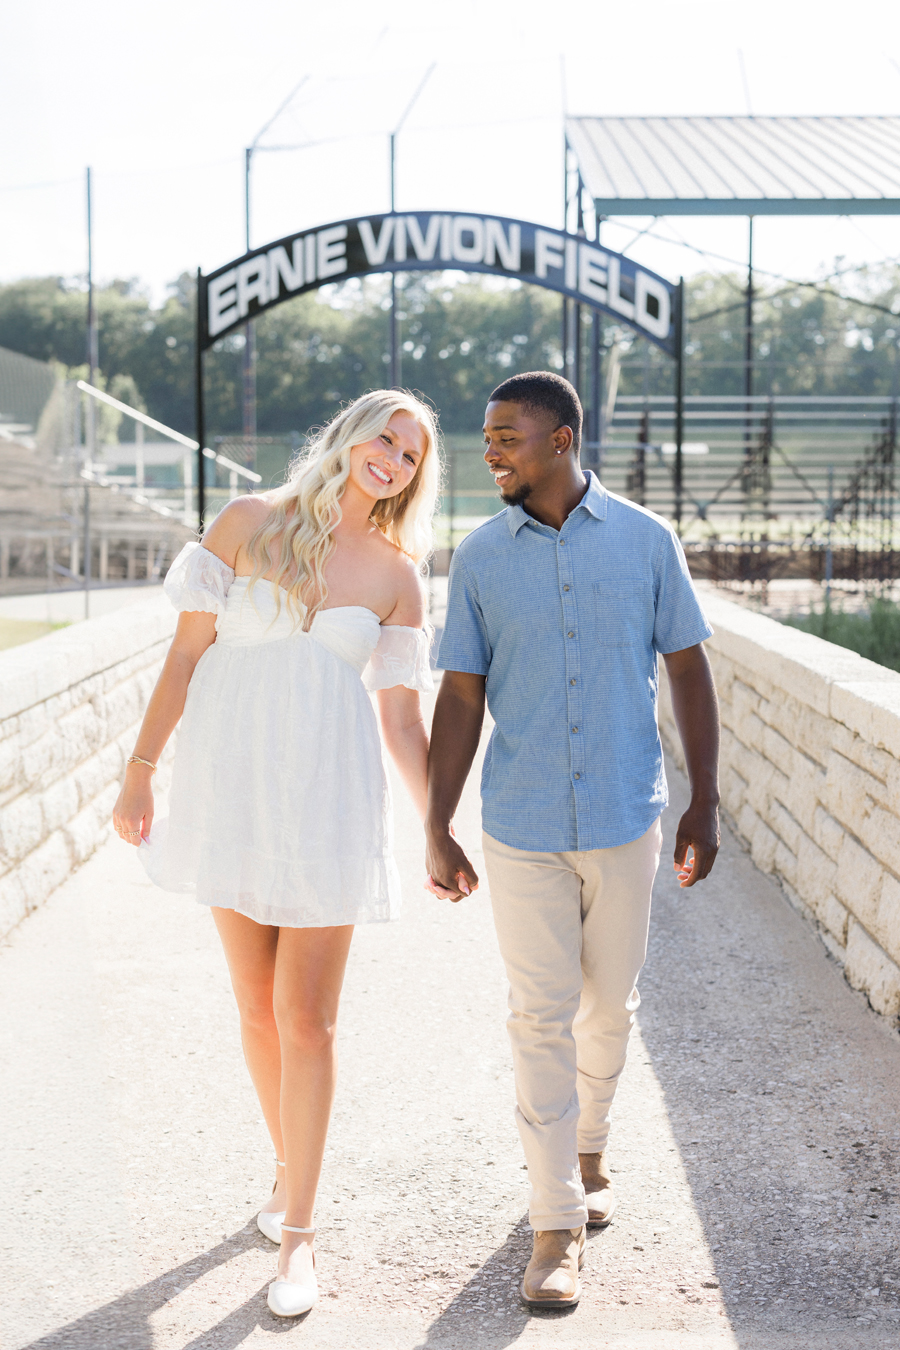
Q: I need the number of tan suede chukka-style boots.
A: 2